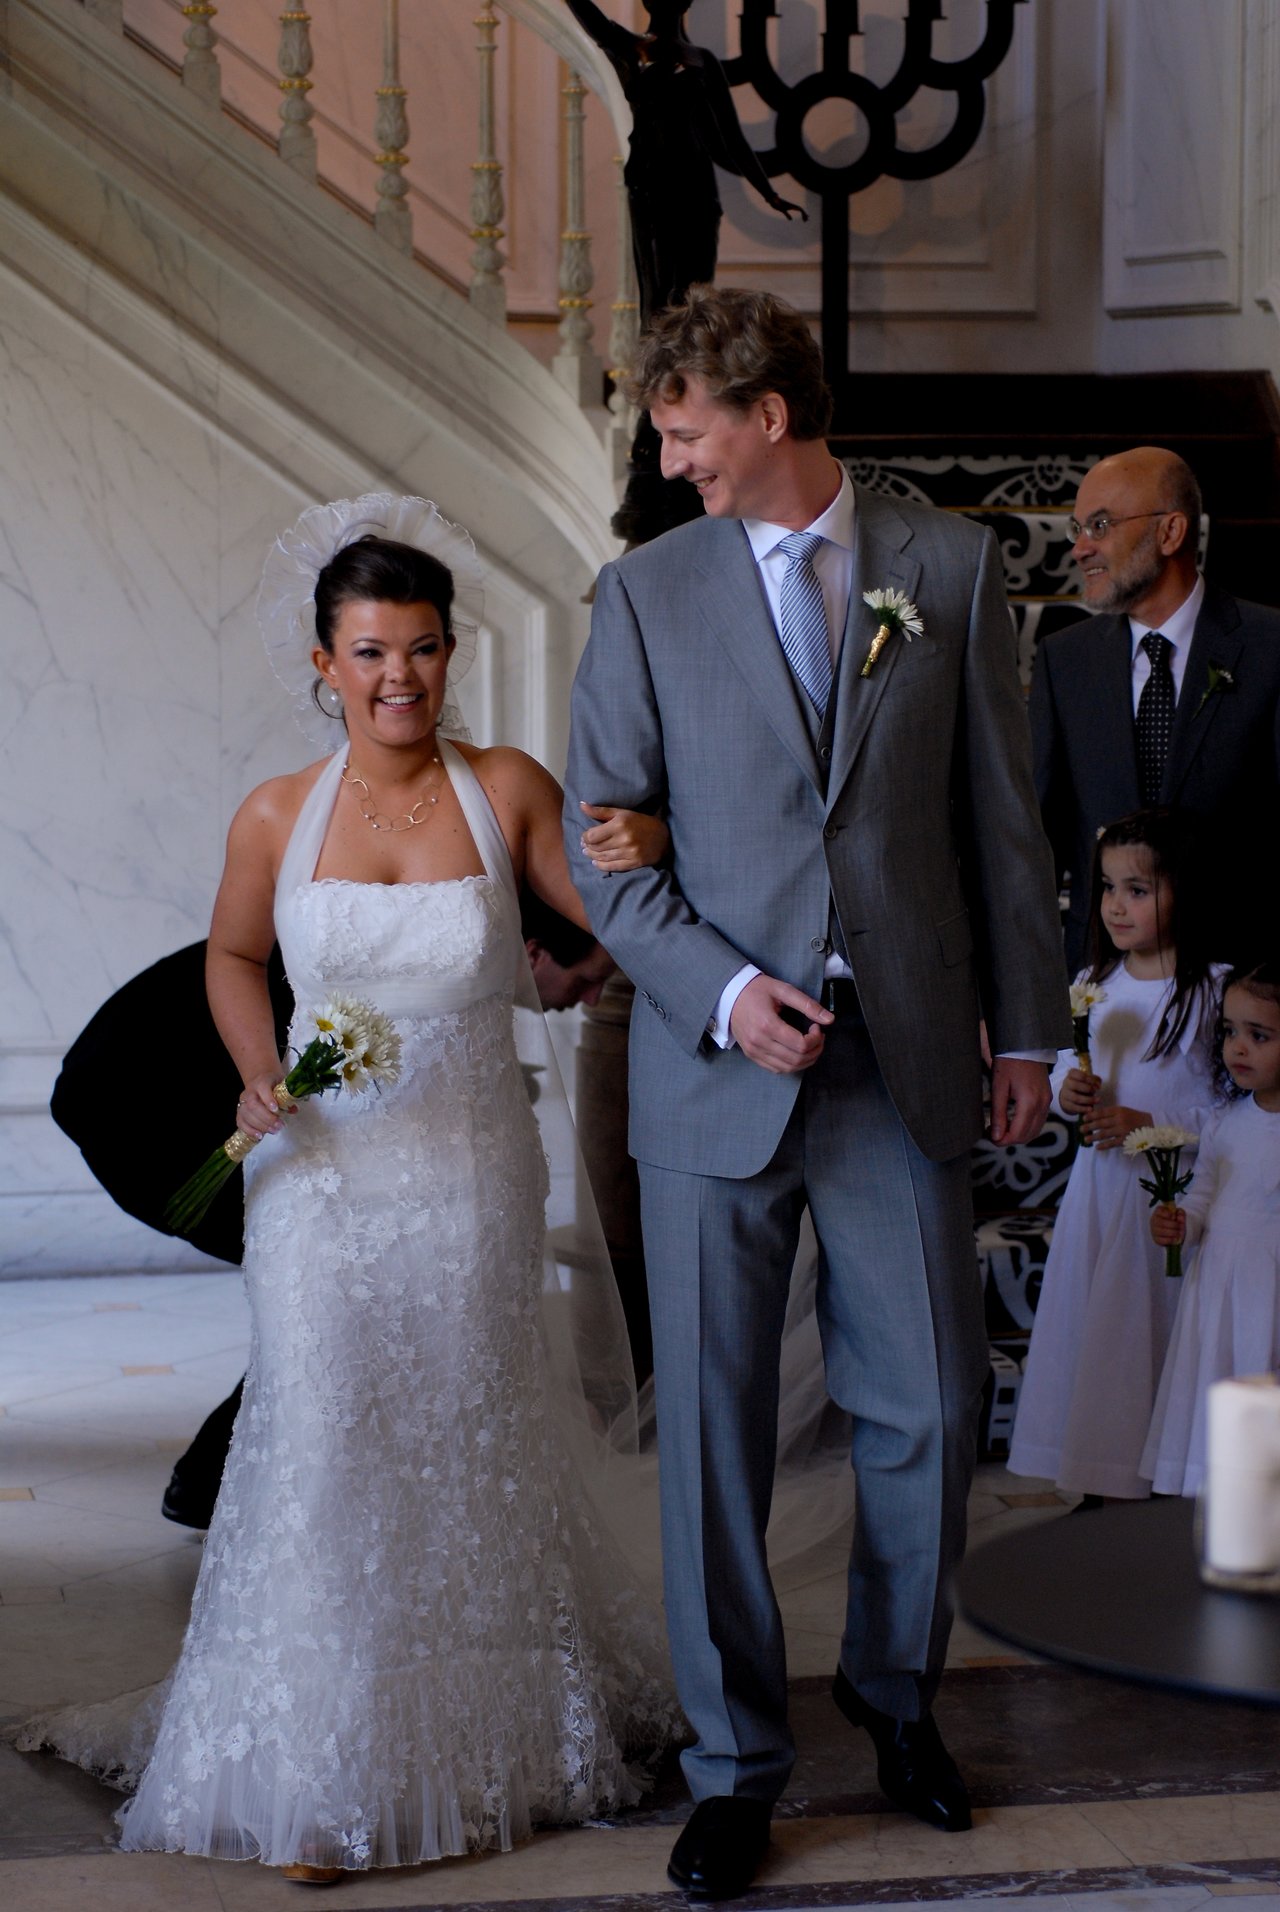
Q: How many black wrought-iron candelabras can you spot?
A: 1